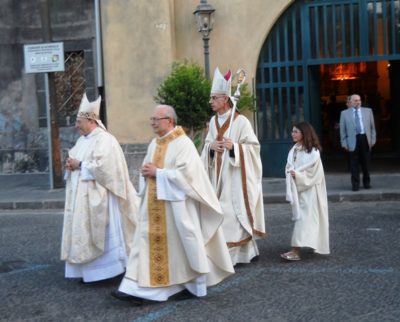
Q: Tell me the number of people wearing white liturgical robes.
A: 4